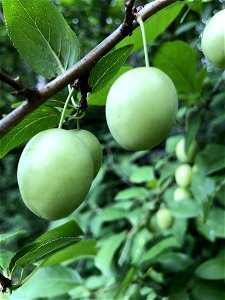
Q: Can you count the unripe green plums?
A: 8